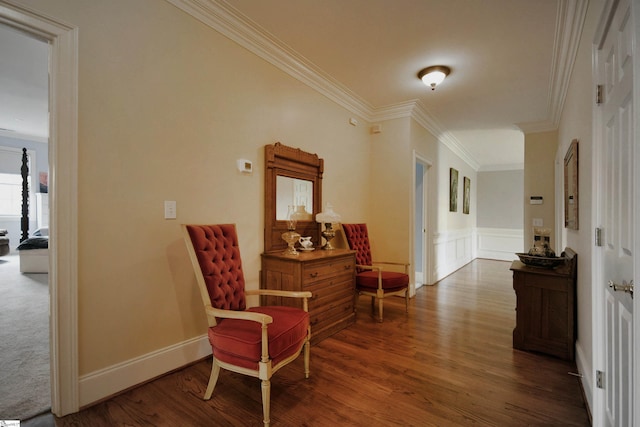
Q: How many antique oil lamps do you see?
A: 2